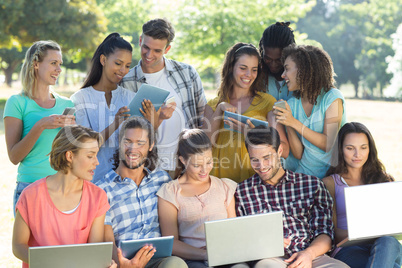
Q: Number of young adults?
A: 11